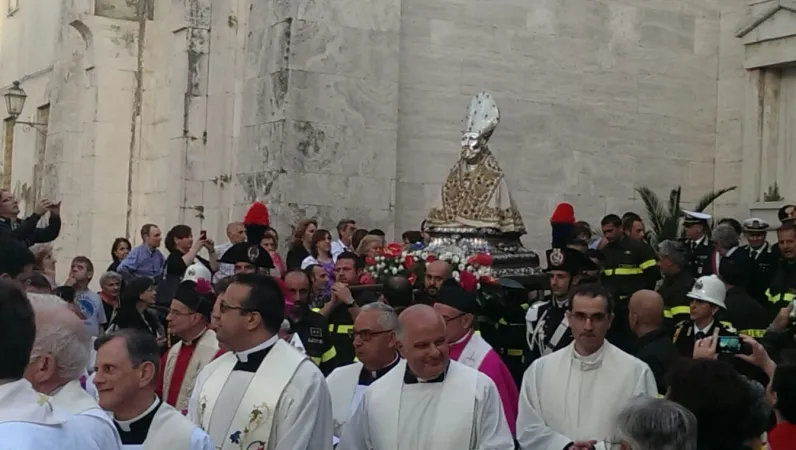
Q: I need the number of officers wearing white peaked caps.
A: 2